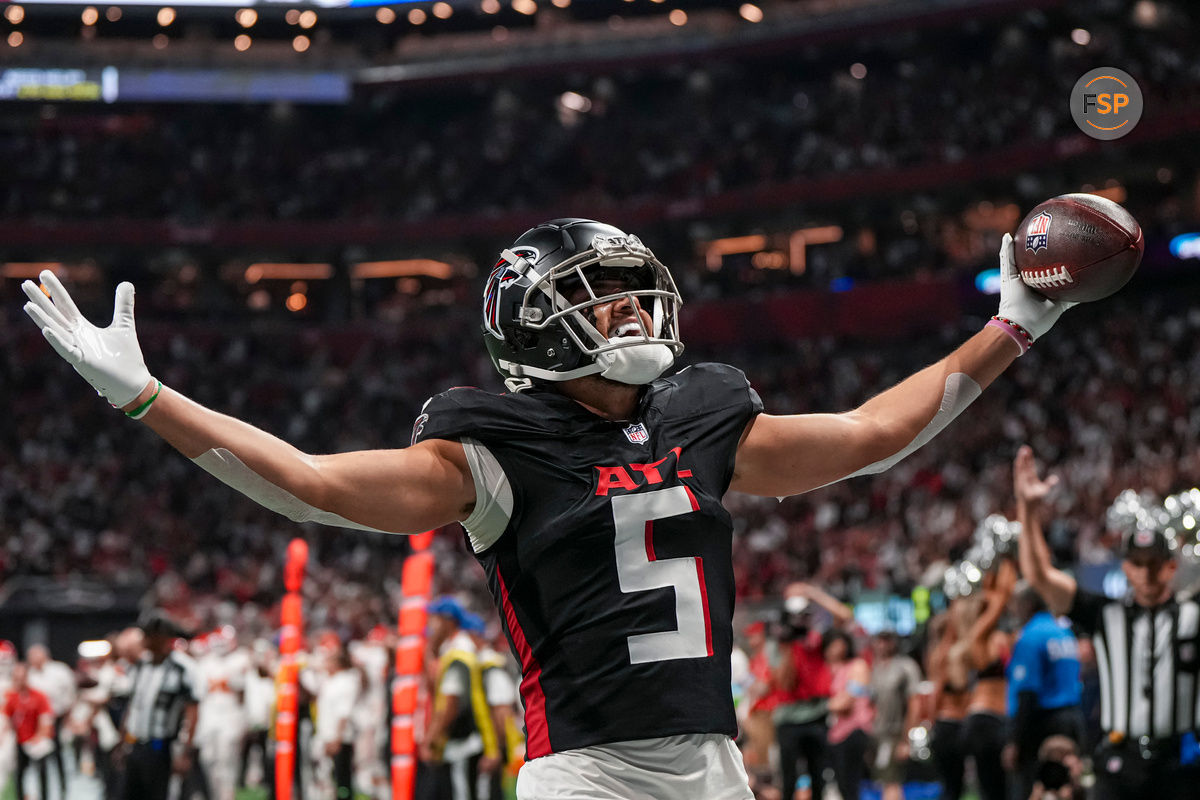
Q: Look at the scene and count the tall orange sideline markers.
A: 2